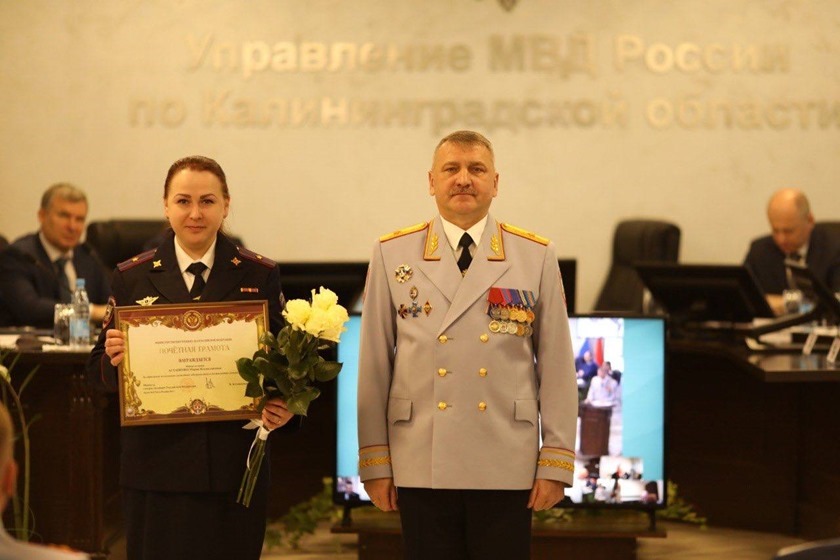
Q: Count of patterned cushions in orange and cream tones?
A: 0